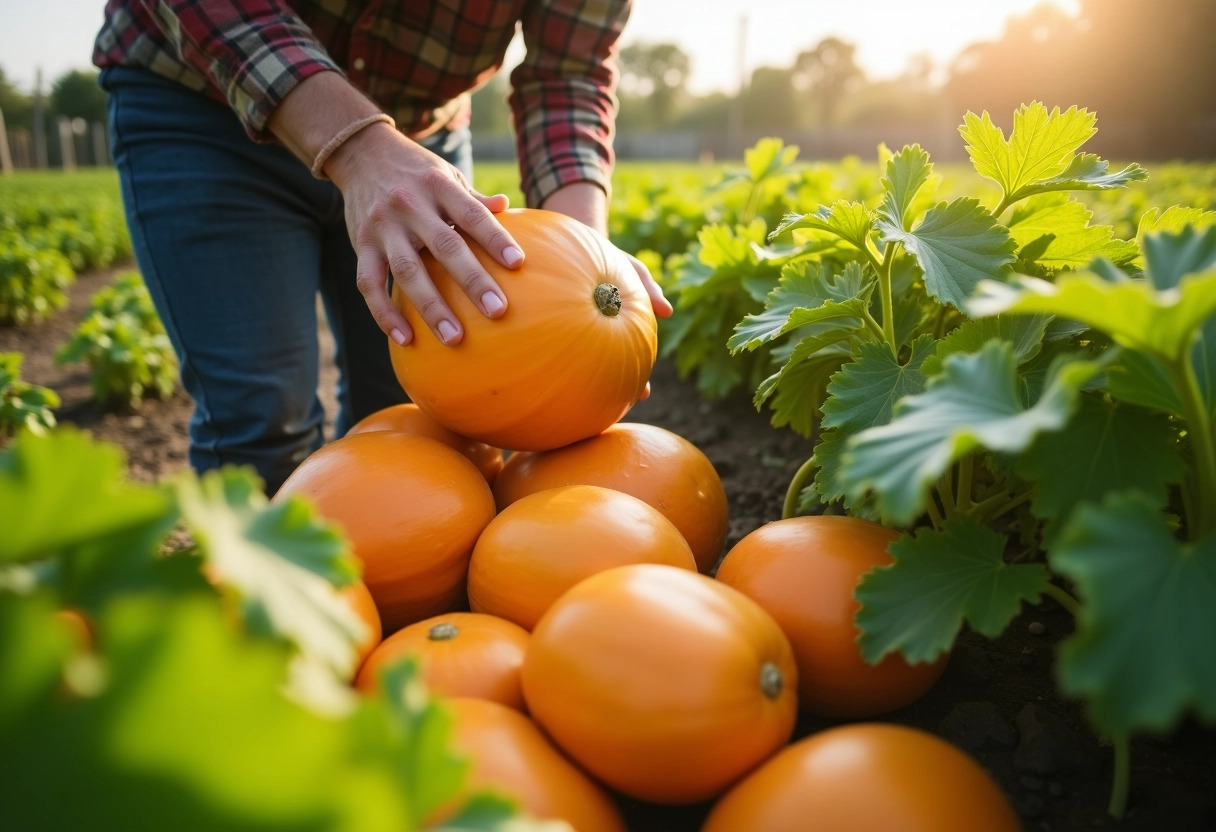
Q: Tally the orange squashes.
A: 11